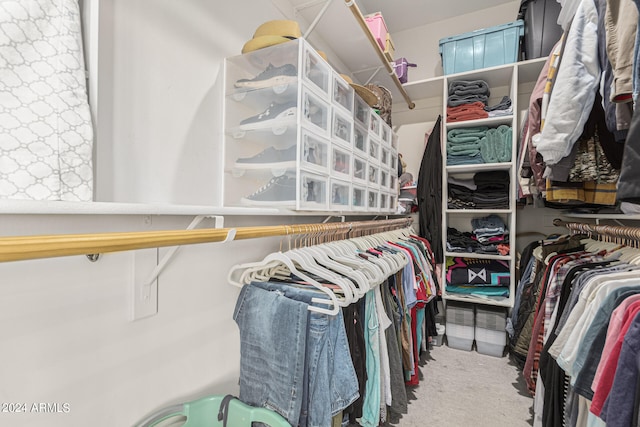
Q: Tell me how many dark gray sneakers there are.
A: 4